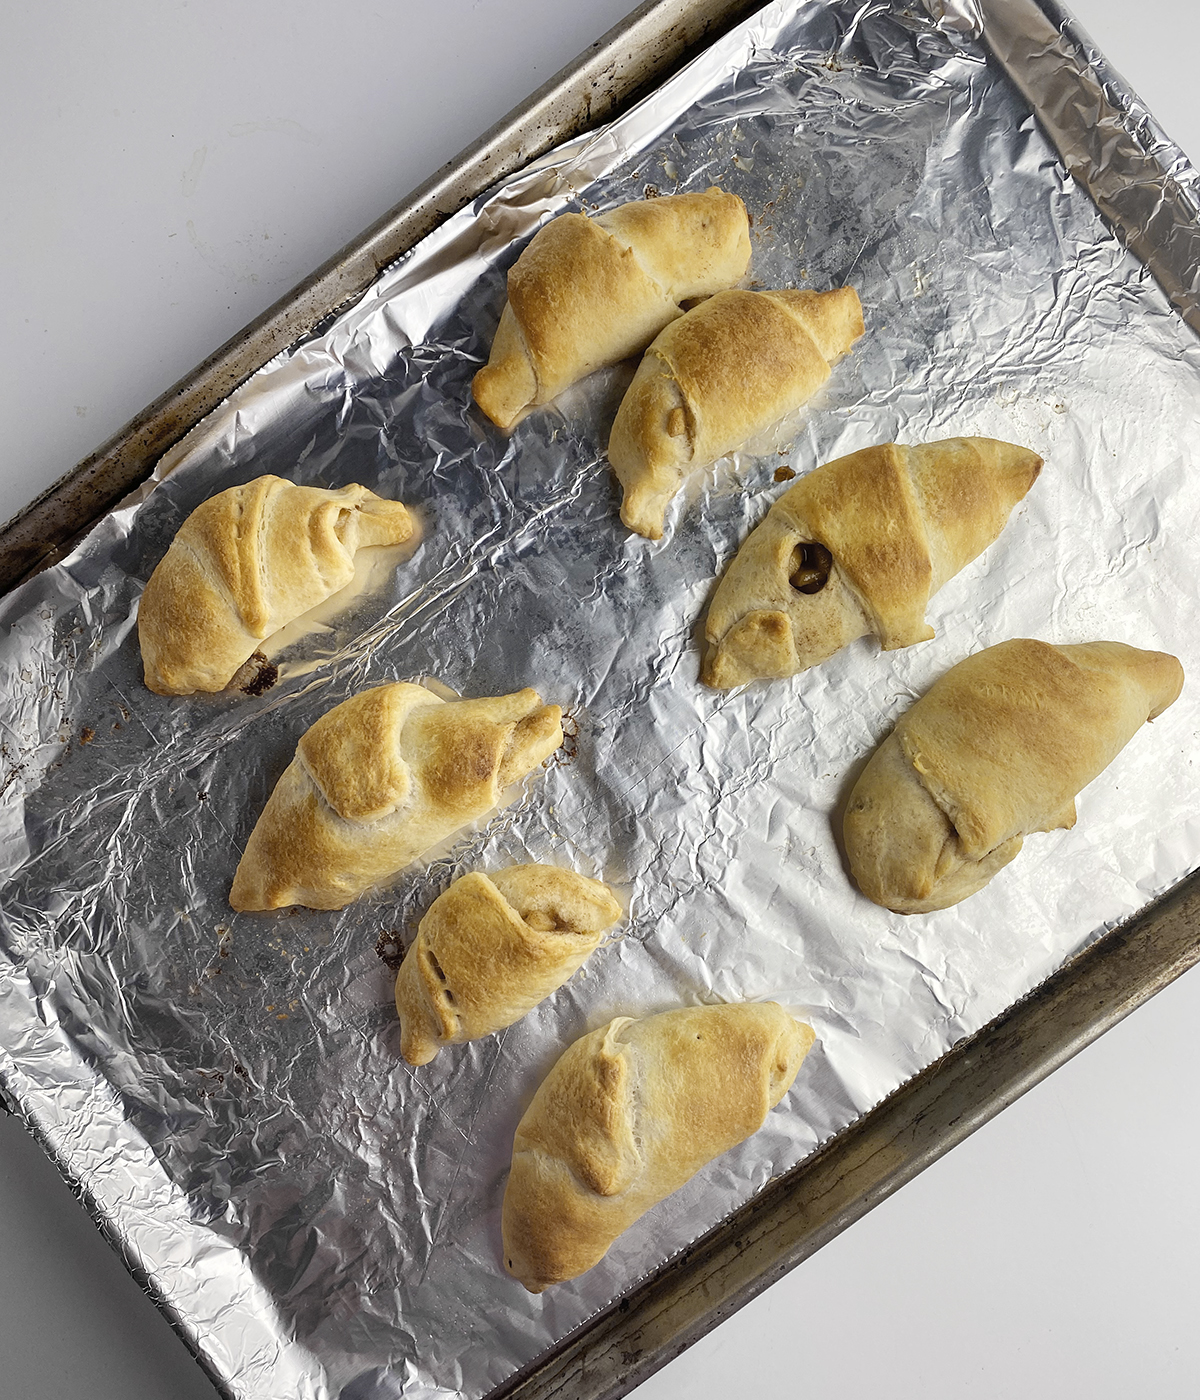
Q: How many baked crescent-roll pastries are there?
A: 8